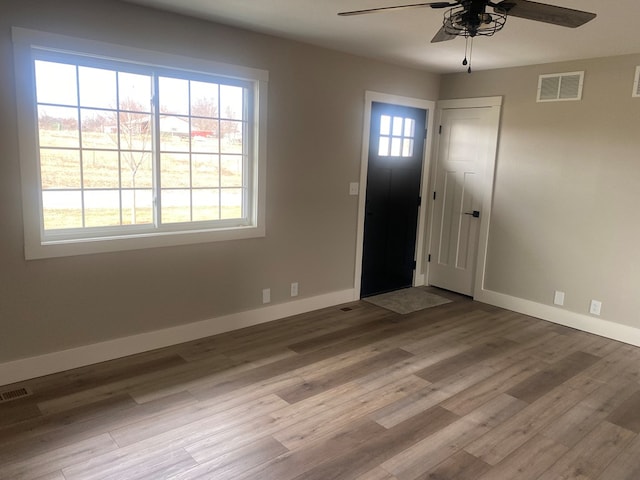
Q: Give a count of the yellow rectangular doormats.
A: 0